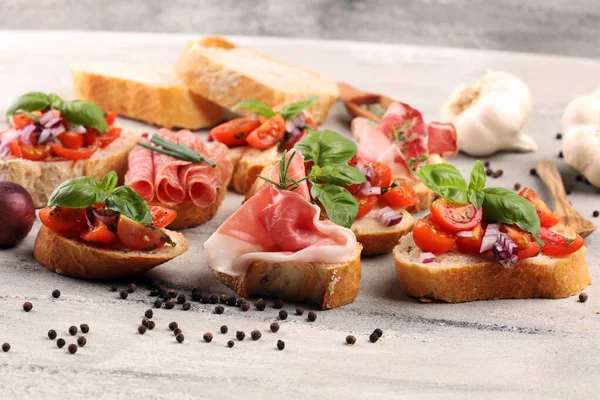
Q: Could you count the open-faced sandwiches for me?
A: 8